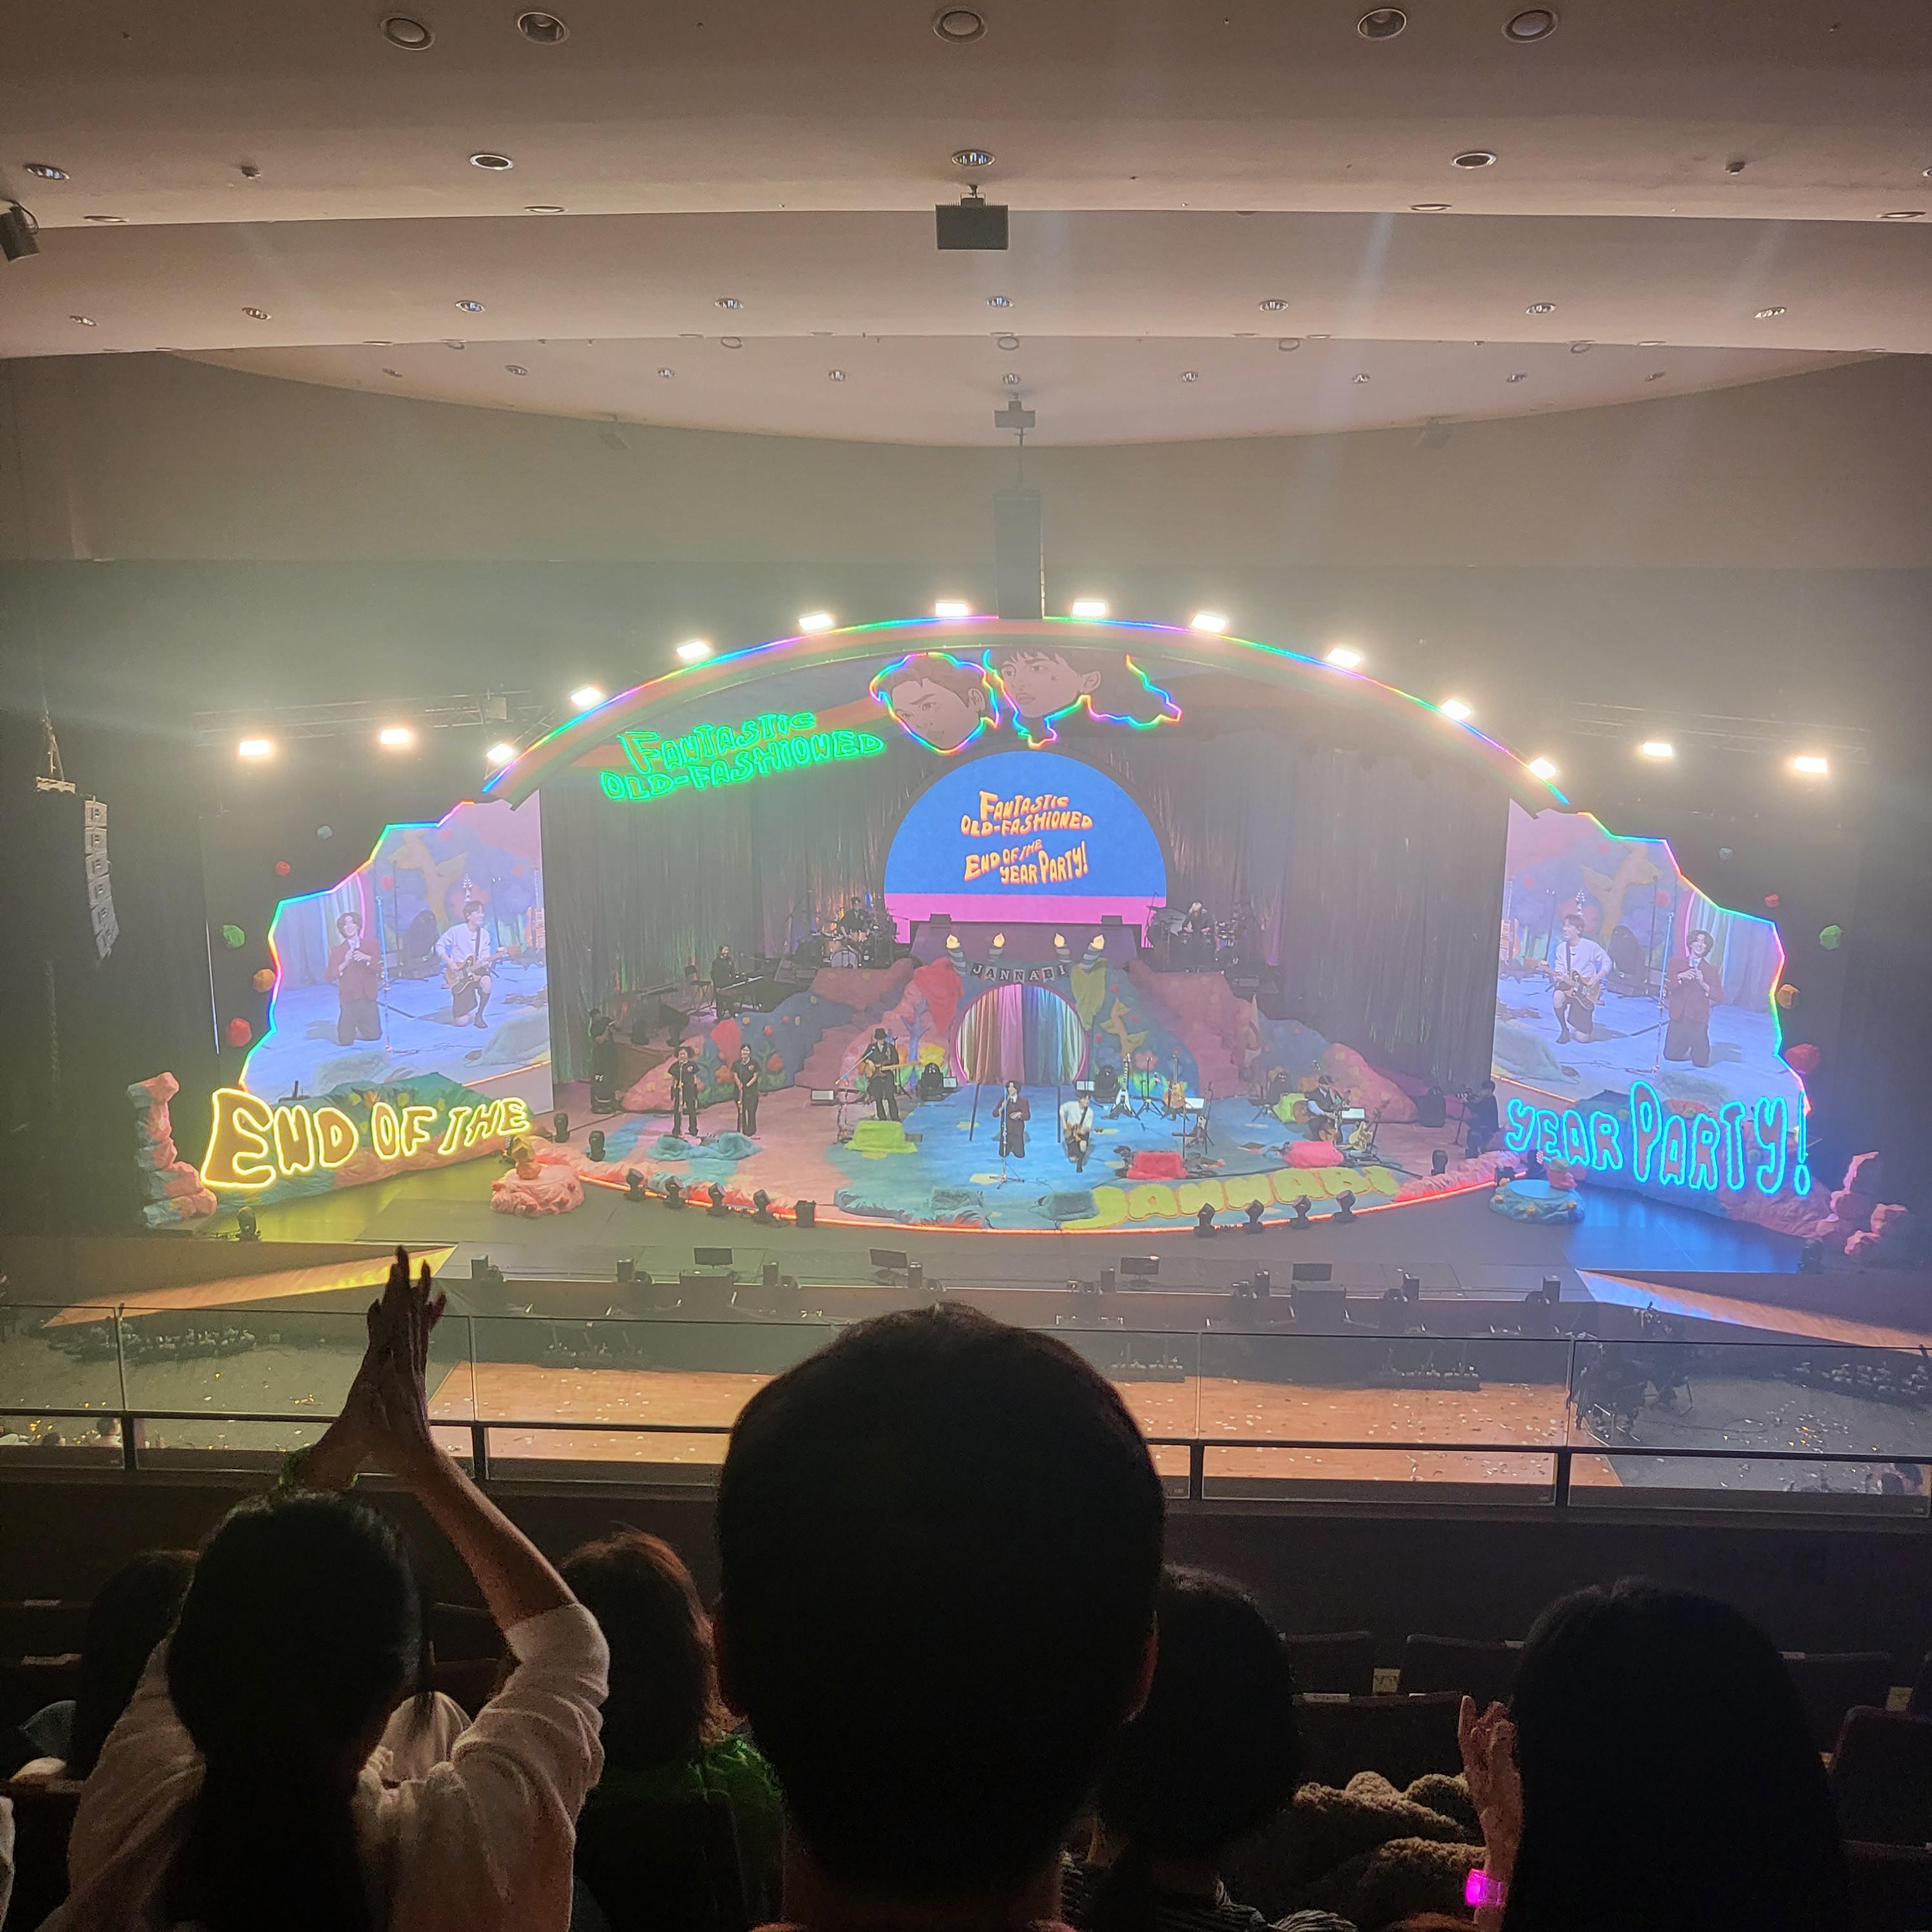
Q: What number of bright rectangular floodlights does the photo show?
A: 14